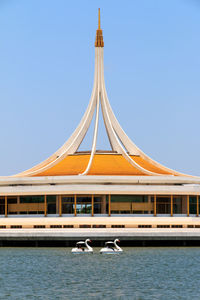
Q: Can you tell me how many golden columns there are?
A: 10